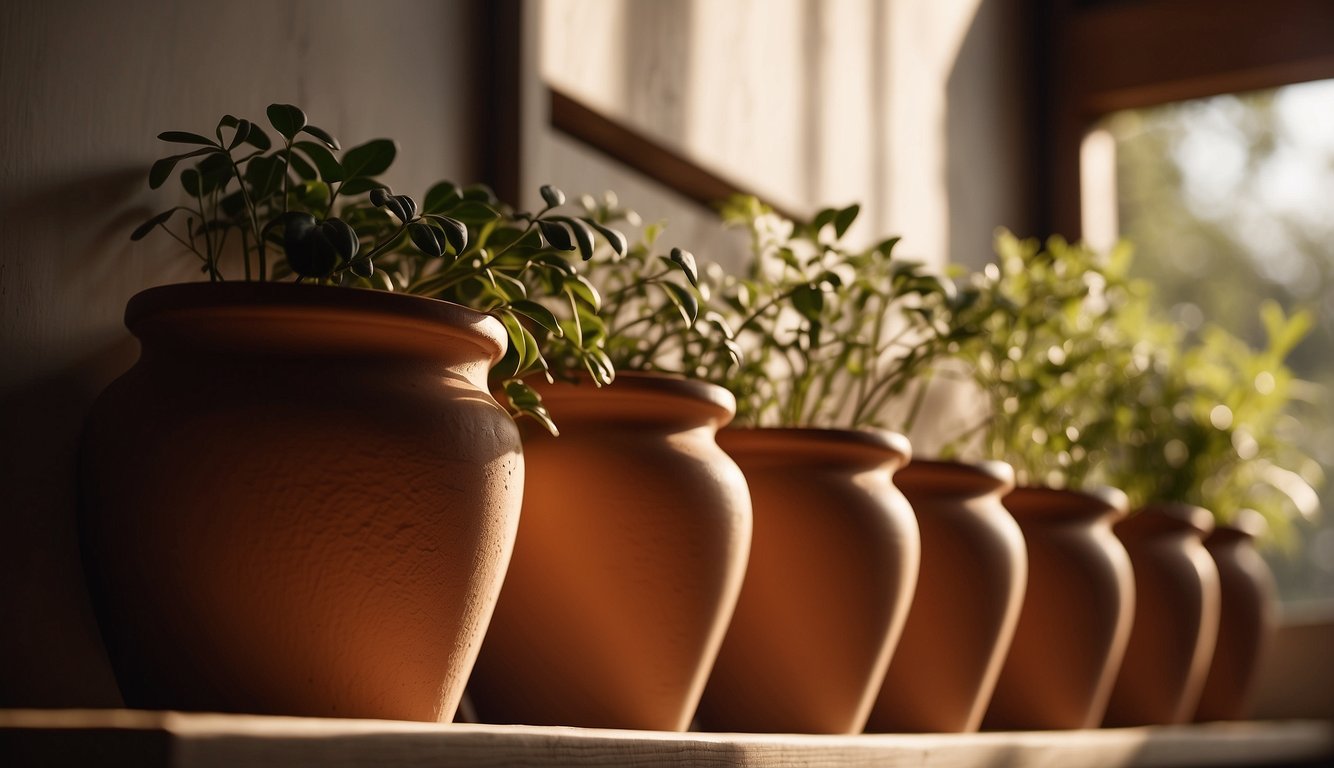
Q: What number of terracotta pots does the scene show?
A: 7